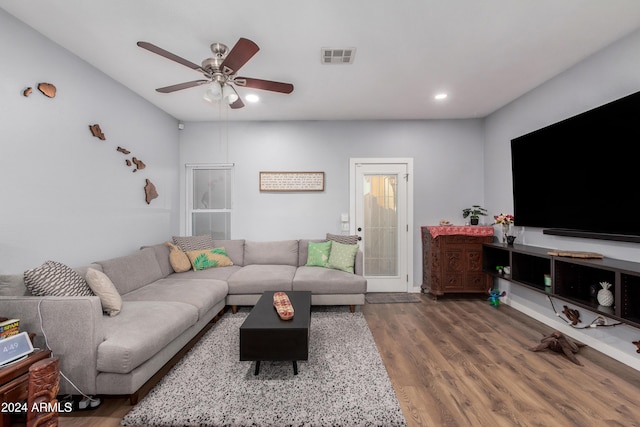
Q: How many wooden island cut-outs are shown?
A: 8